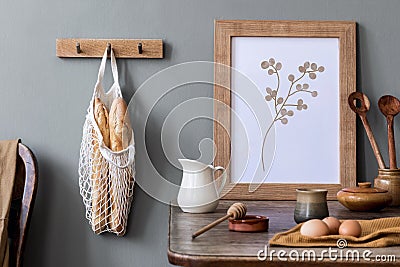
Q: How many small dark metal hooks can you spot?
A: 3